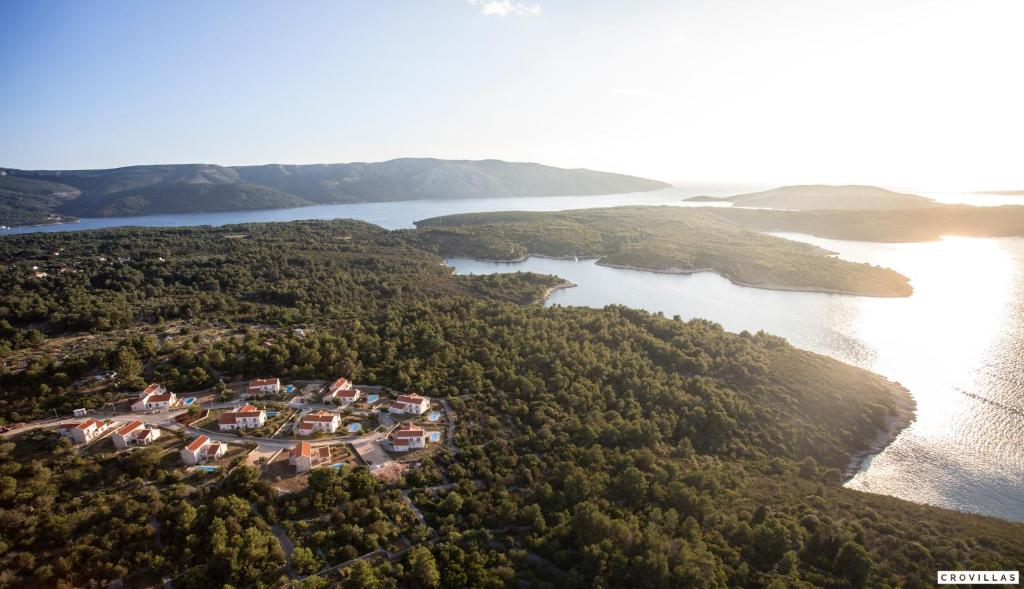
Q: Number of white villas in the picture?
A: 11